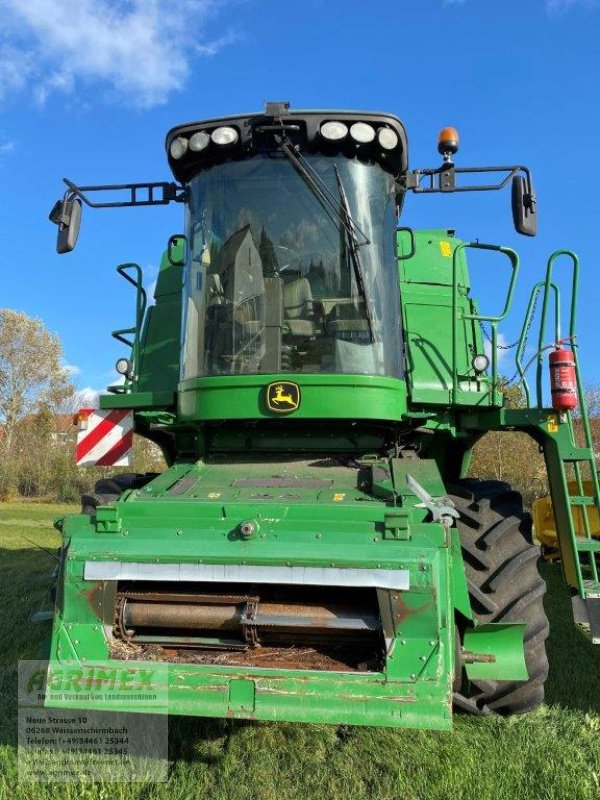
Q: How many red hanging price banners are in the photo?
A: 0